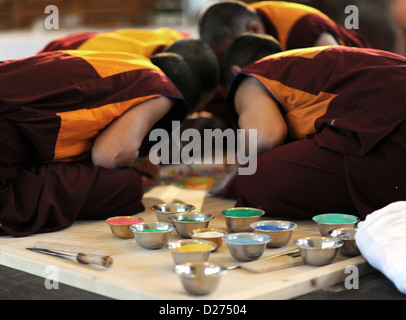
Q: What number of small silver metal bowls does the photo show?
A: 13